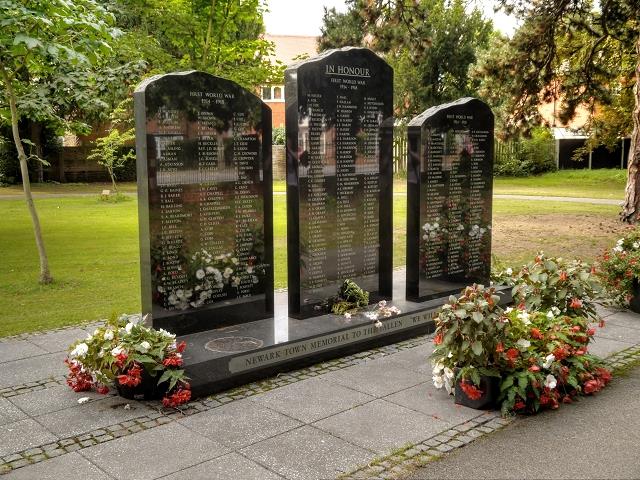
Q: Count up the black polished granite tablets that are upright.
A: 3